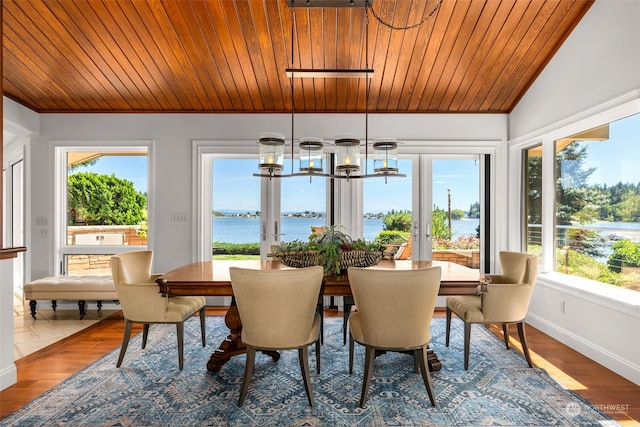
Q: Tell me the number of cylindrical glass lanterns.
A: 4